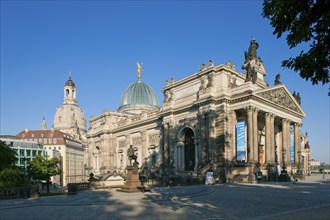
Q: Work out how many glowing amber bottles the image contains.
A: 0